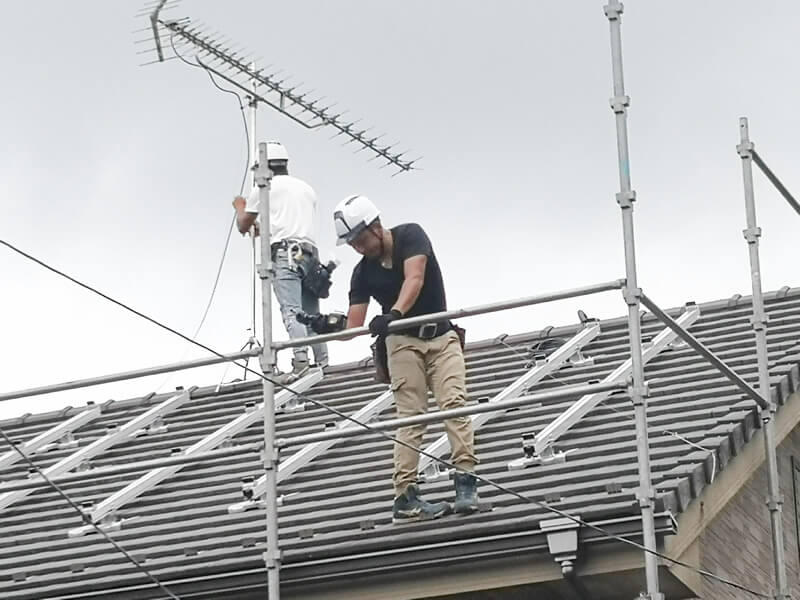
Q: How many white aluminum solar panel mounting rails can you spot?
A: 6